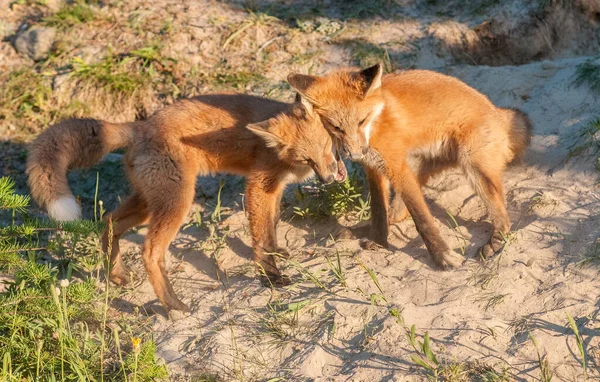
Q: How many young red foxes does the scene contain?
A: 2